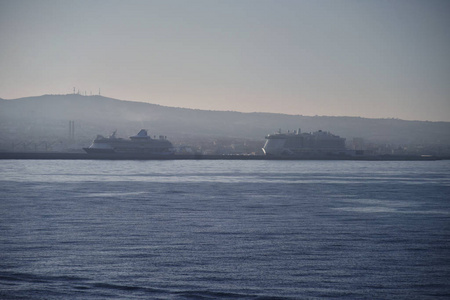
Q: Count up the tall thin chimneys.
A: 2